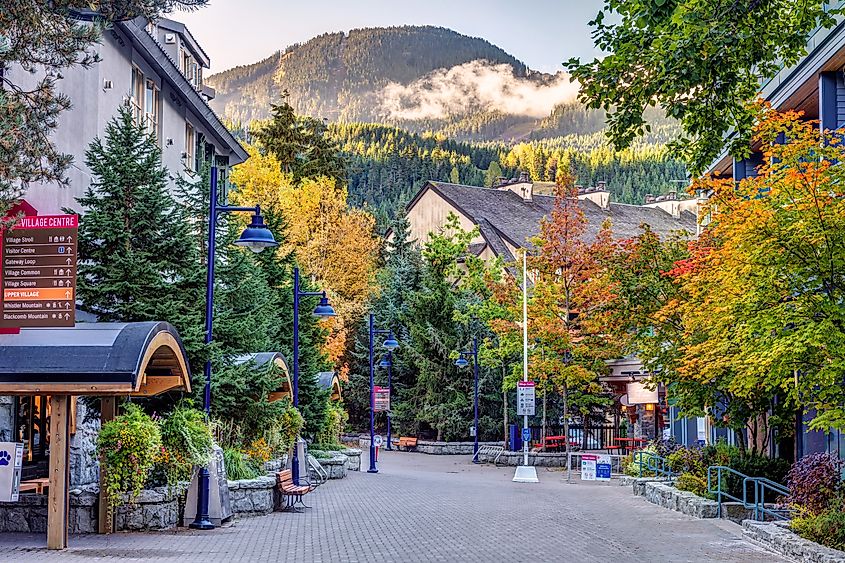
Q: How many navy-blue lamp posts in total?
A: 5